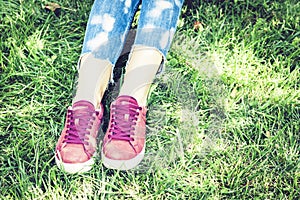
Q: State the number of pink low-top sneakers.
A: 2